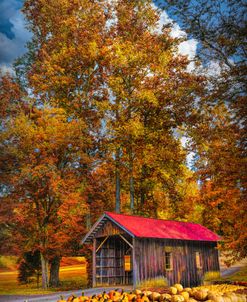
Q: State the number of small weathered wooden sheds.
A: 1